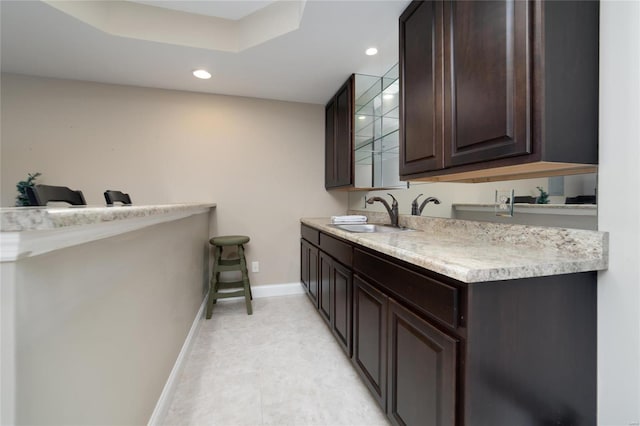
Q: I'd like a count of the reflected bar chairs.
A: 2